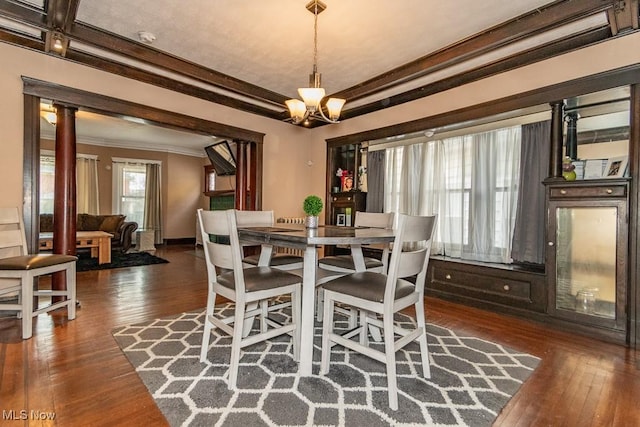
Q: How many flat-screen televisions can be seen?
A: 1